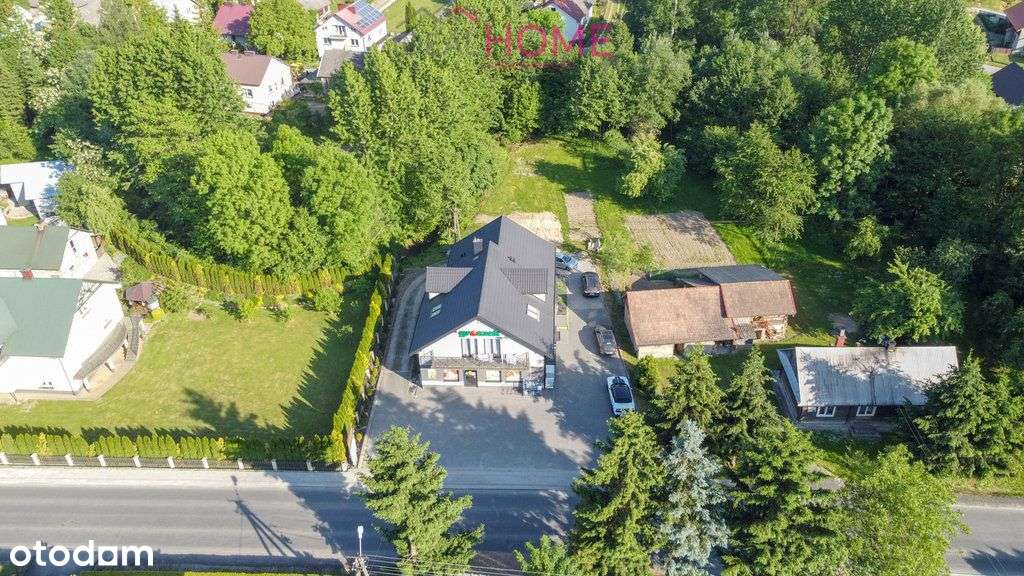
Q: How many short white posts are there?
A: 11